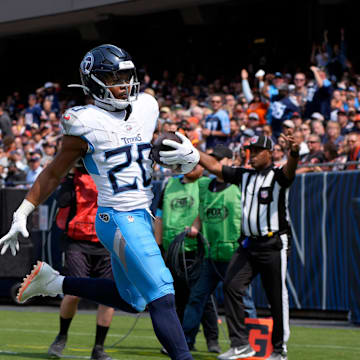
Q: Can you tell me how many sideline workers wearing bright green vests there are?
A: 2